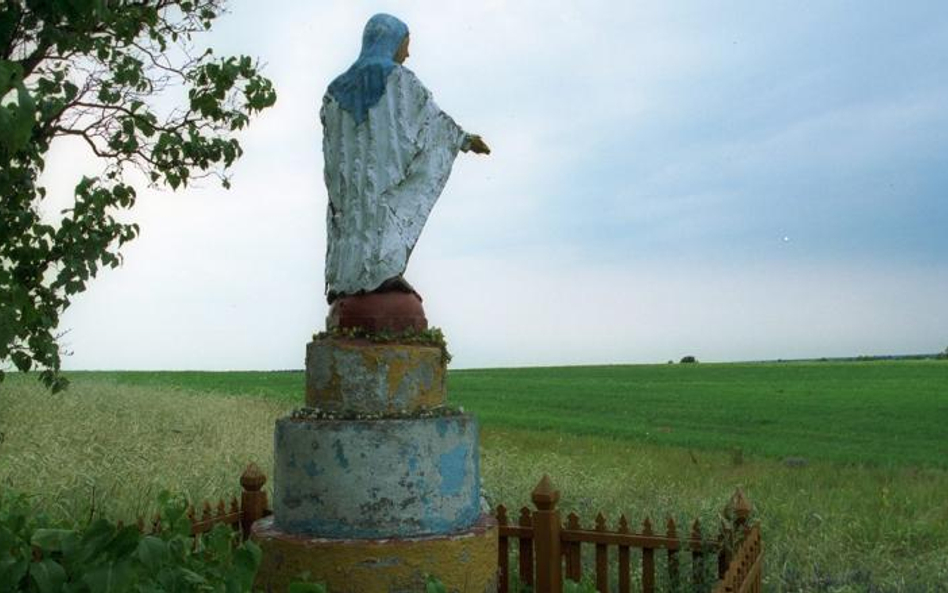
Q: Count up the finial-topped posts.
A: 3